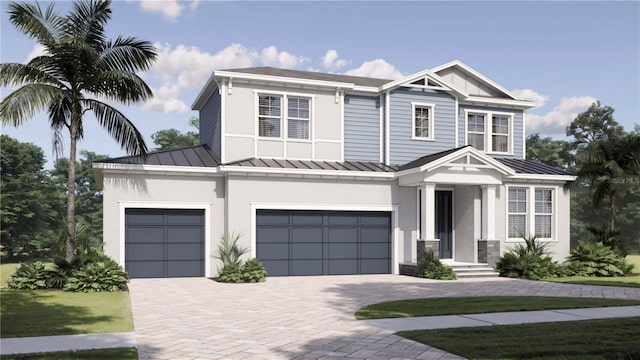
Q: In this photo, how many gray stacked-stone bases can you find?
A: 2